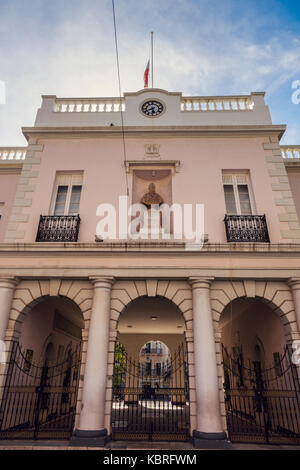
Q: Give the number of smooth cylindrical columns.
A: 4